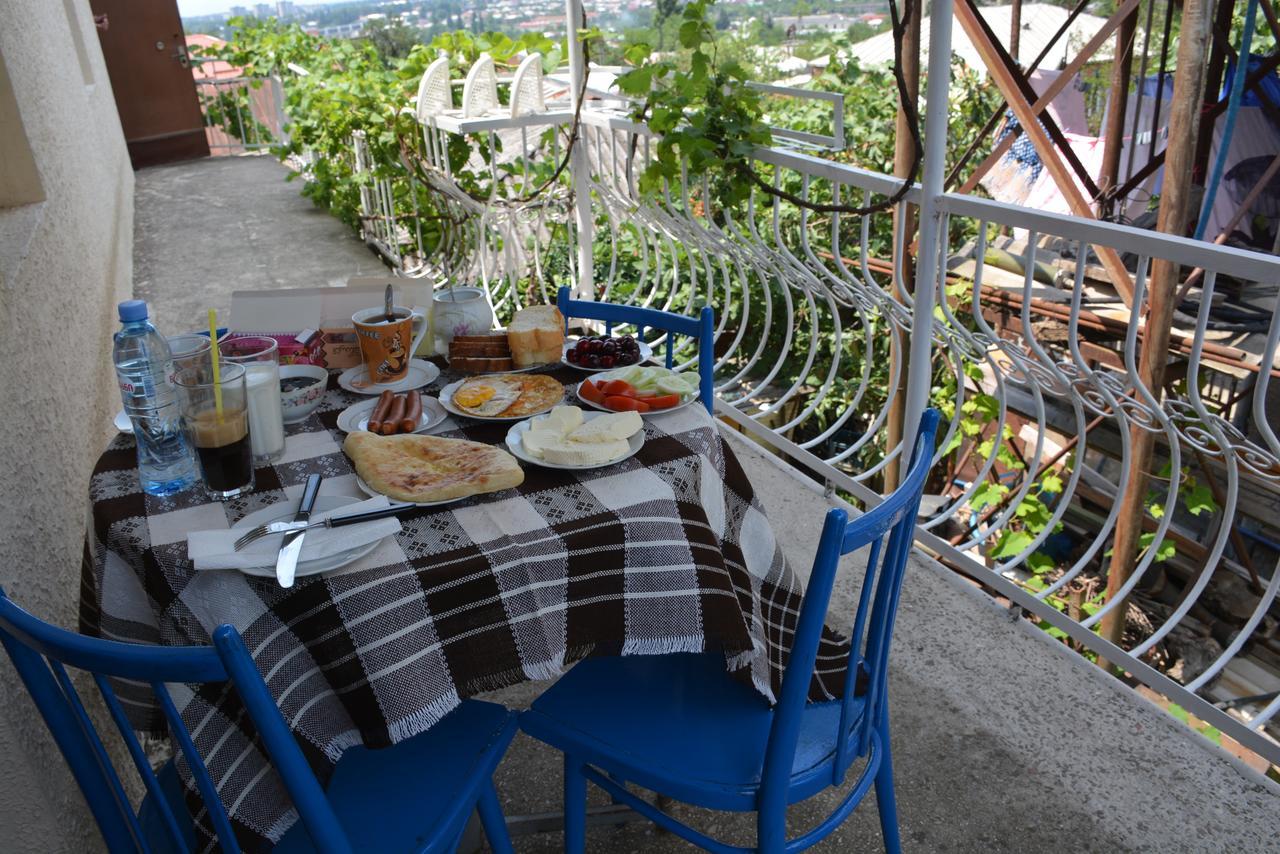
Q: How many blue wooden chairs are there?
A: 3